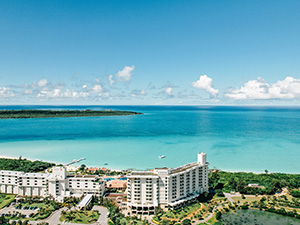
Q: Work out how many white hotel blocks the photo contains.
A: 2